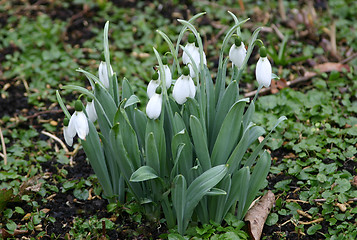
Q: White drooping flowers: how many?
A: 12